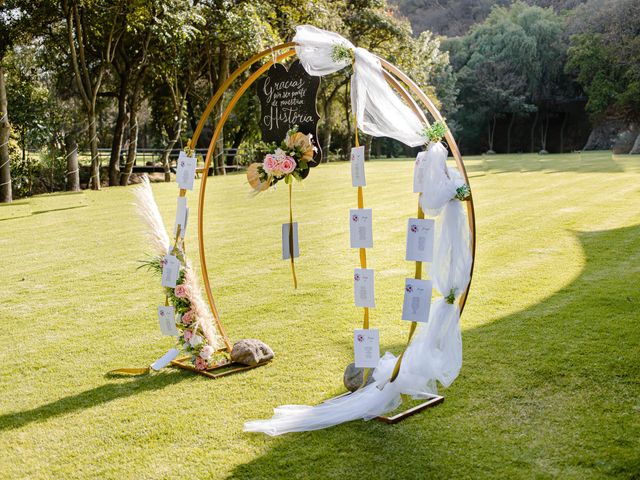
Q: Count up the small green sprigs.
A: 4